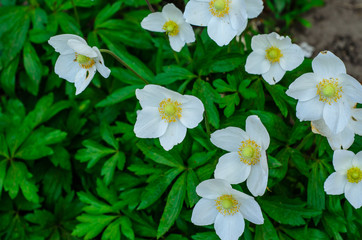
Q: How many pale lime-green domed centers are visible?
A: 9